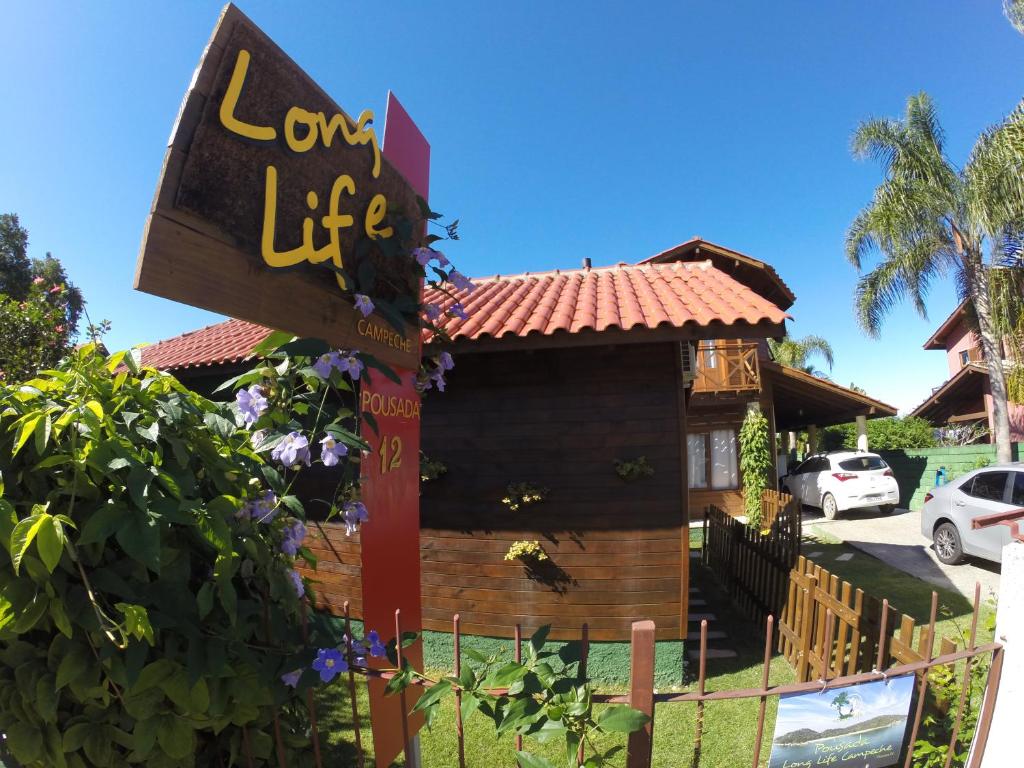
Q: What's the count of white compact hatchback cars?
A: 1